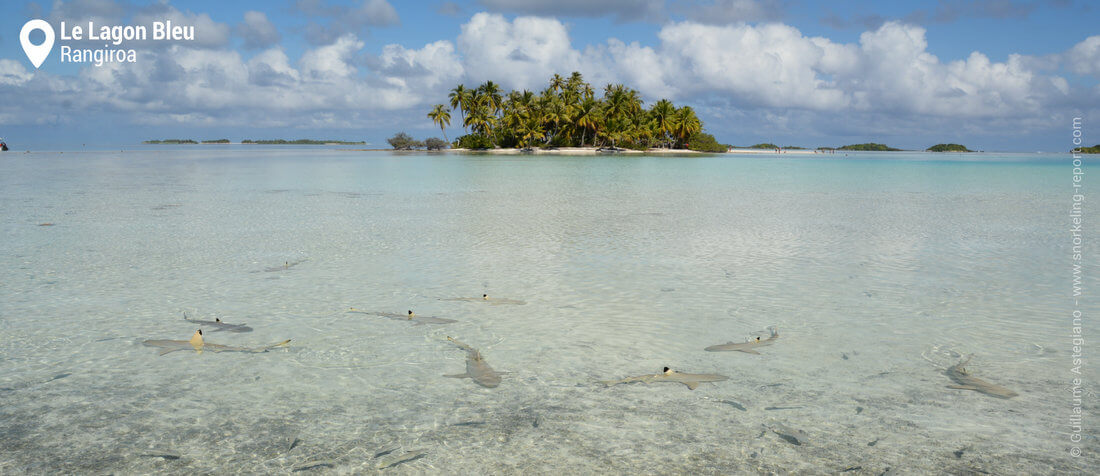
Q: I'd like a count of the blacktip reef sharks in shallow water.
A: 9